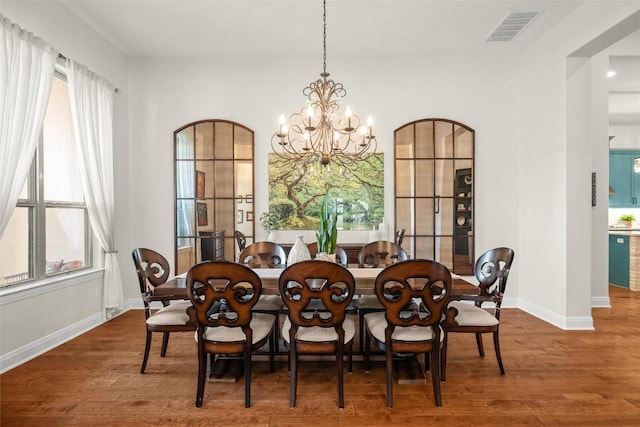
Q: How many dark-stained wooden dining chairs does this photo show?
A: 8